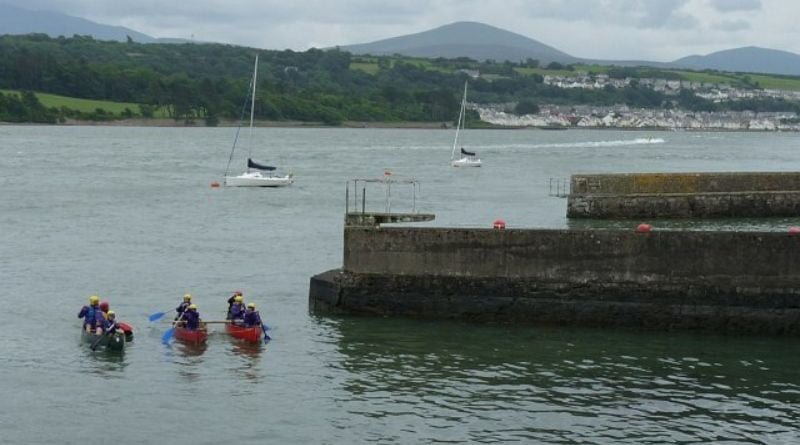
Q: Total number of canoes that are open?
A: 3